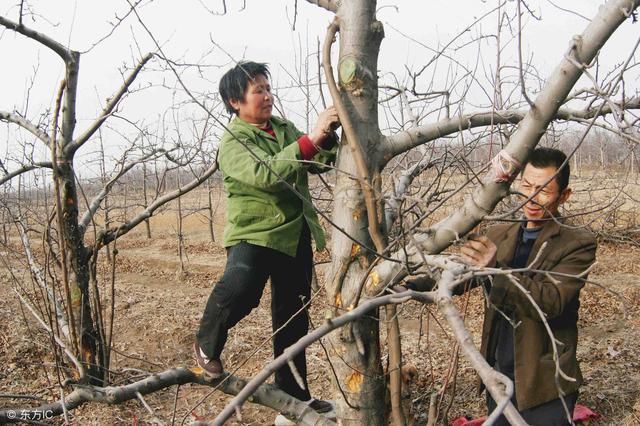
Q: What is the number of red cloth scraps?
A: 2